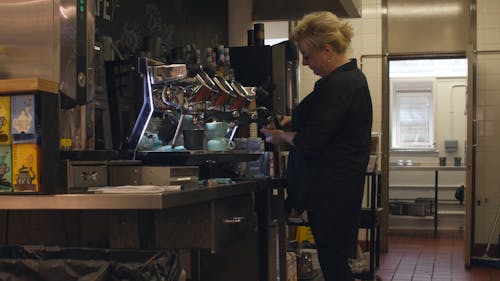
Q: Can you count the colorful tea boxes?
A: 4